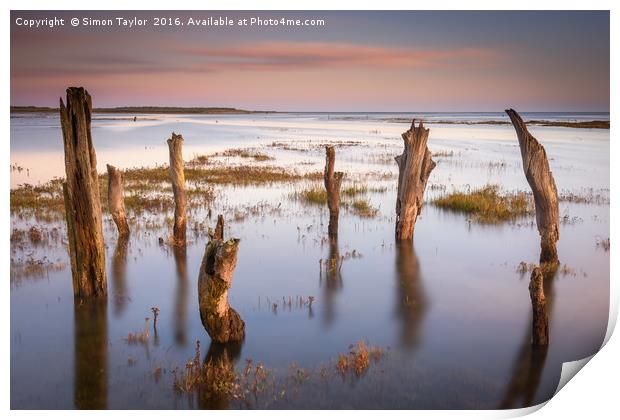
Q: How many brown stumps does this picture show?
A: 8